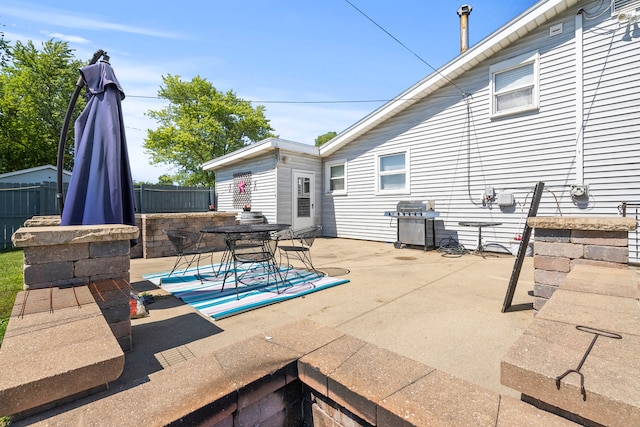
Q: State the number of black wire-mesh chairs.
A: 4